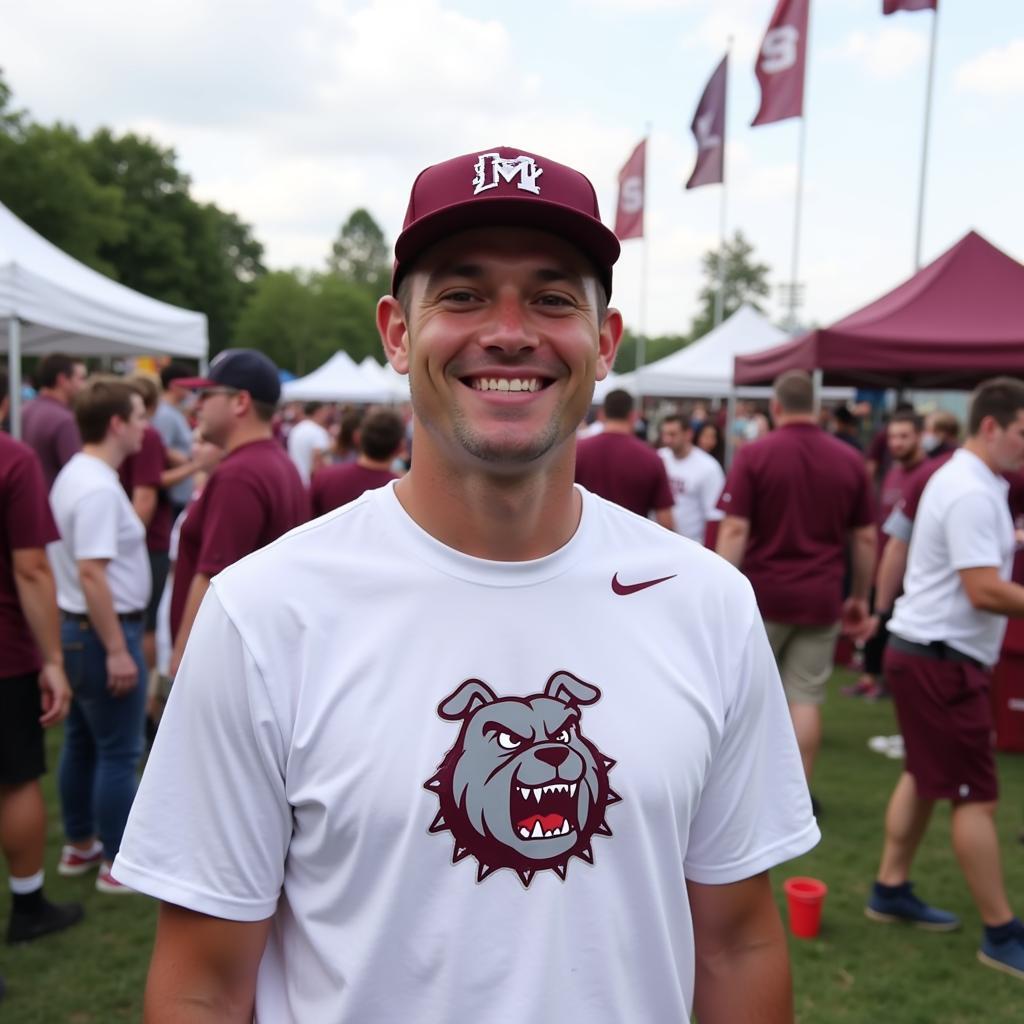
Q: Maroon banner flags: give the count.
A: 4